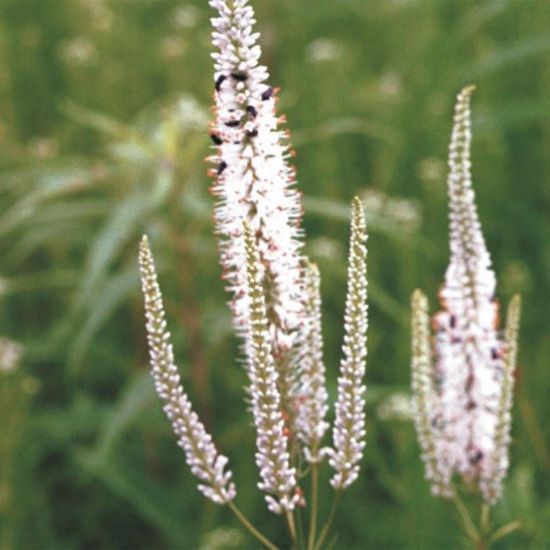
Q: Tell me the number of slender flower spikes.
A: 8